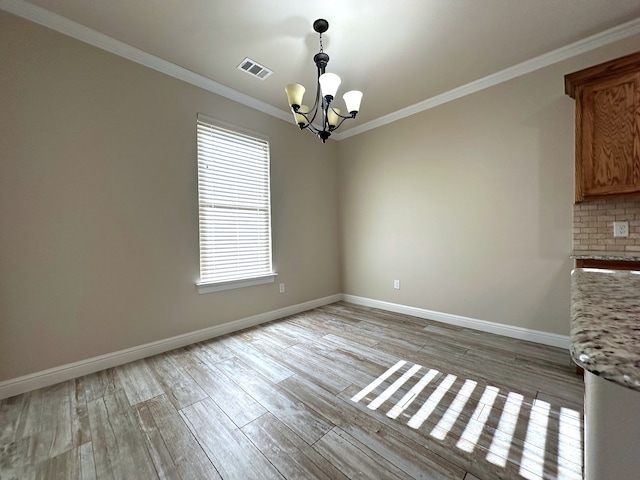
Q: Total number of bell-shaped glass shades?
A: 5